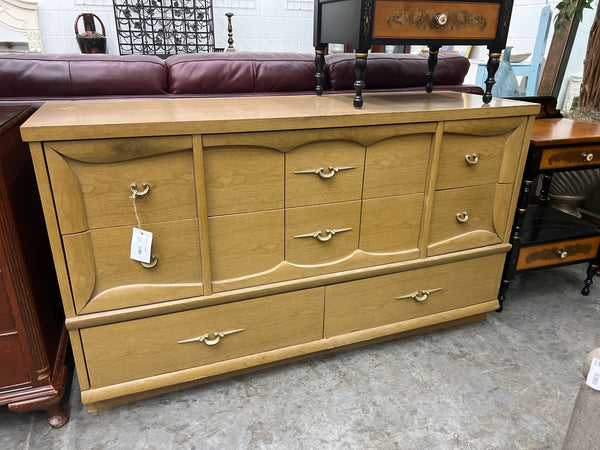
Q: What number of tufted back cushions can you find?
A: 3